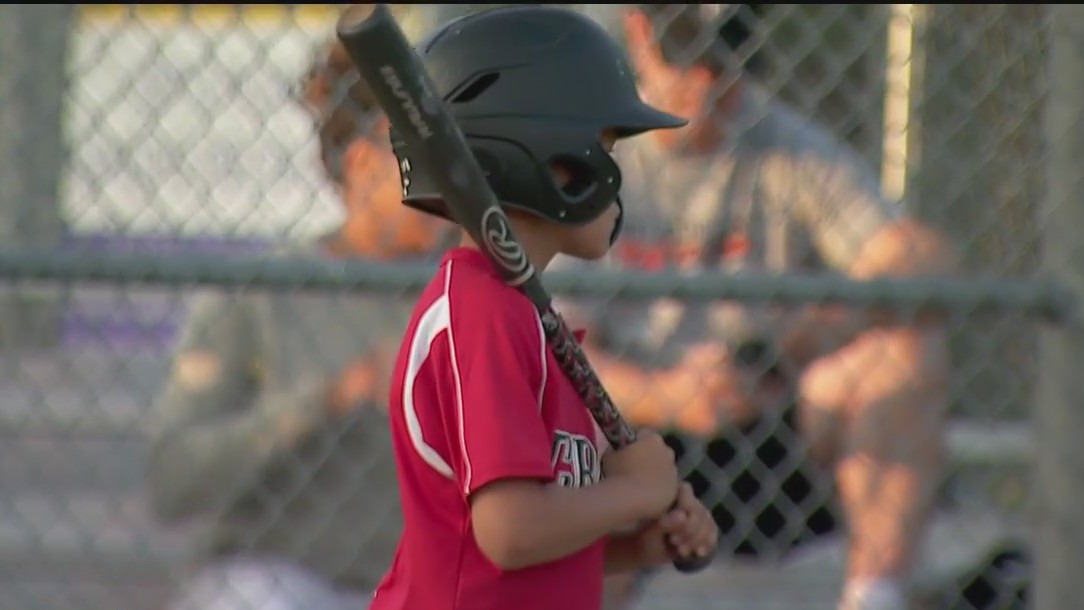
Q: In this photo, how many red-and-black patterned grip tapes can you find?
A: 1